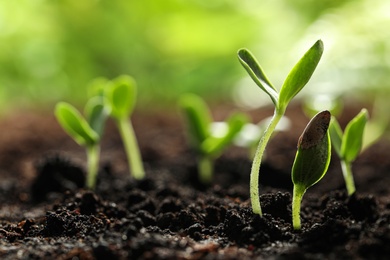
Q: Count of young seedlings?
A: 6